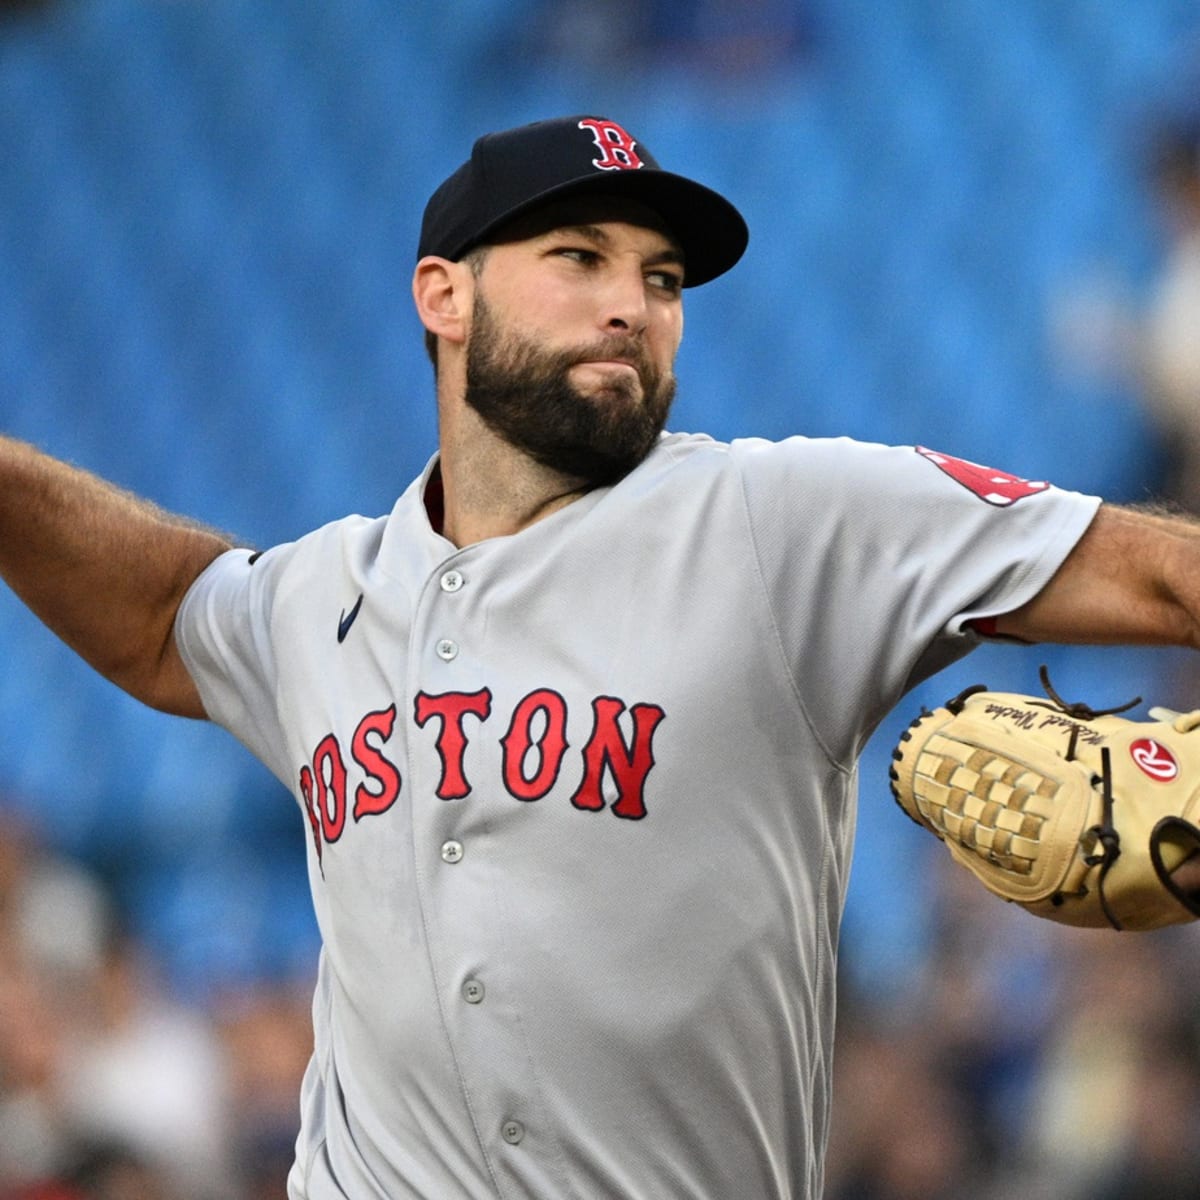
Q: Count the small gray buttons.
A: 5